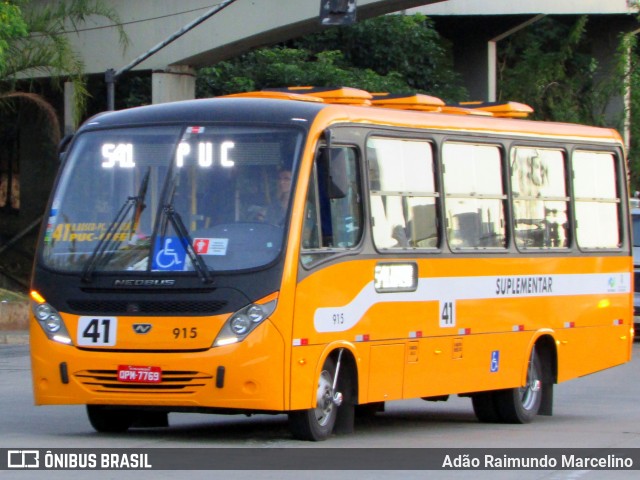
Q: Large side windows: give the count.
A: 4